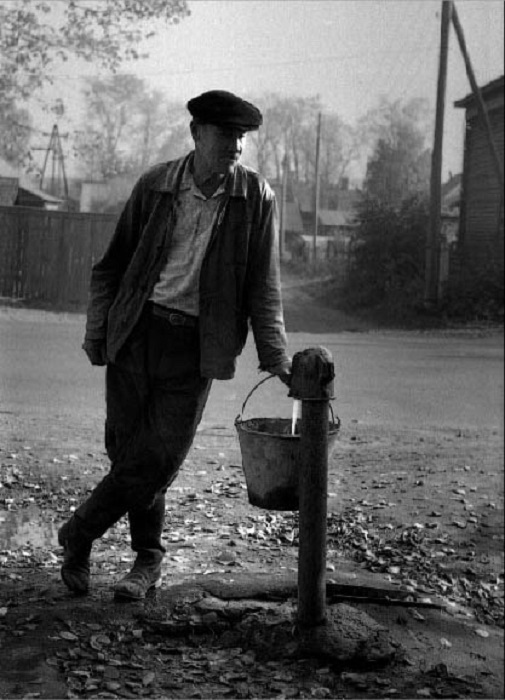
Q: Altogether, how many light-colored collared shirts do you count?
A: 1